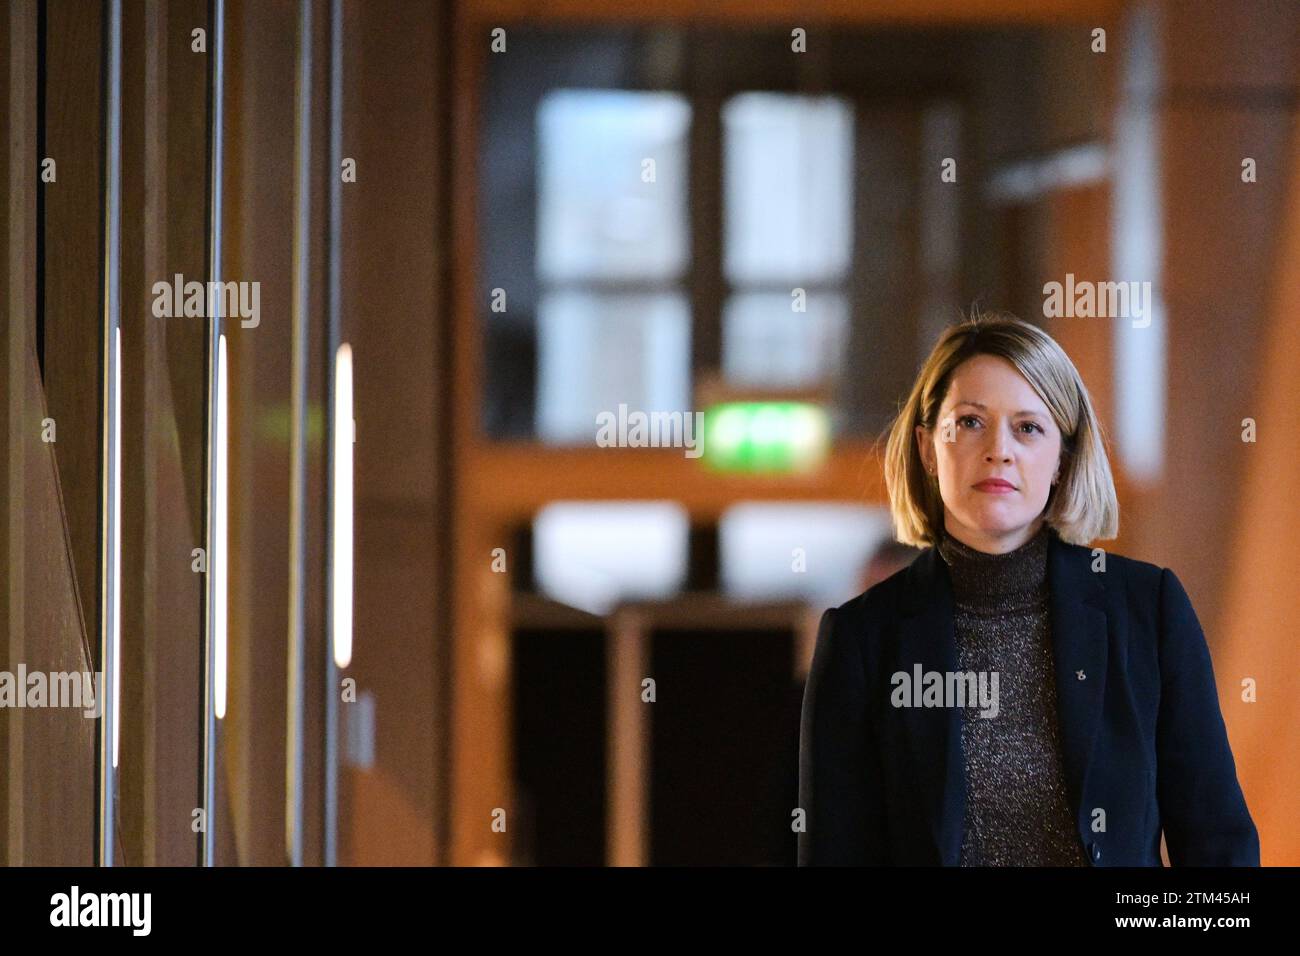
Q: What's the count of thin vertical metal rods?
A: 4